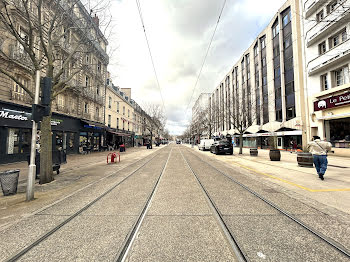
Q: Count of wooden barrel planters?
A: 3